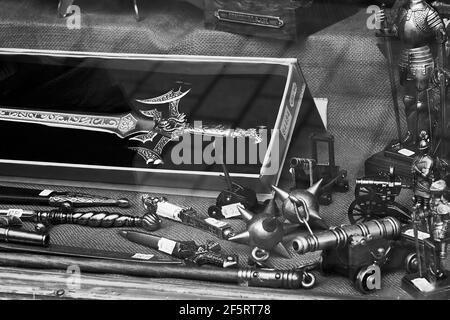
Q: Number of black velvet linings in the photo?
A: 1